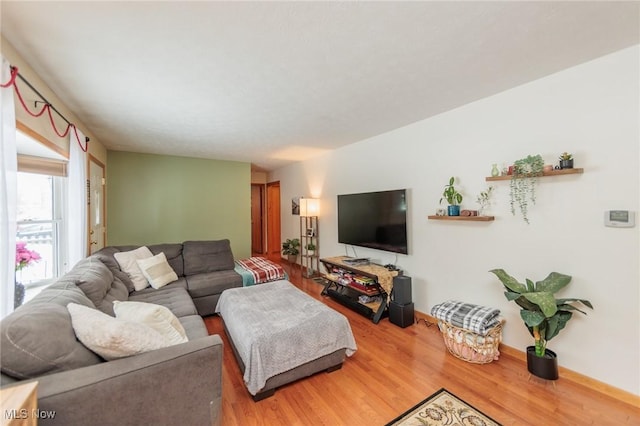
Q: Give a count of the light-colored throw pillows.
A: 4